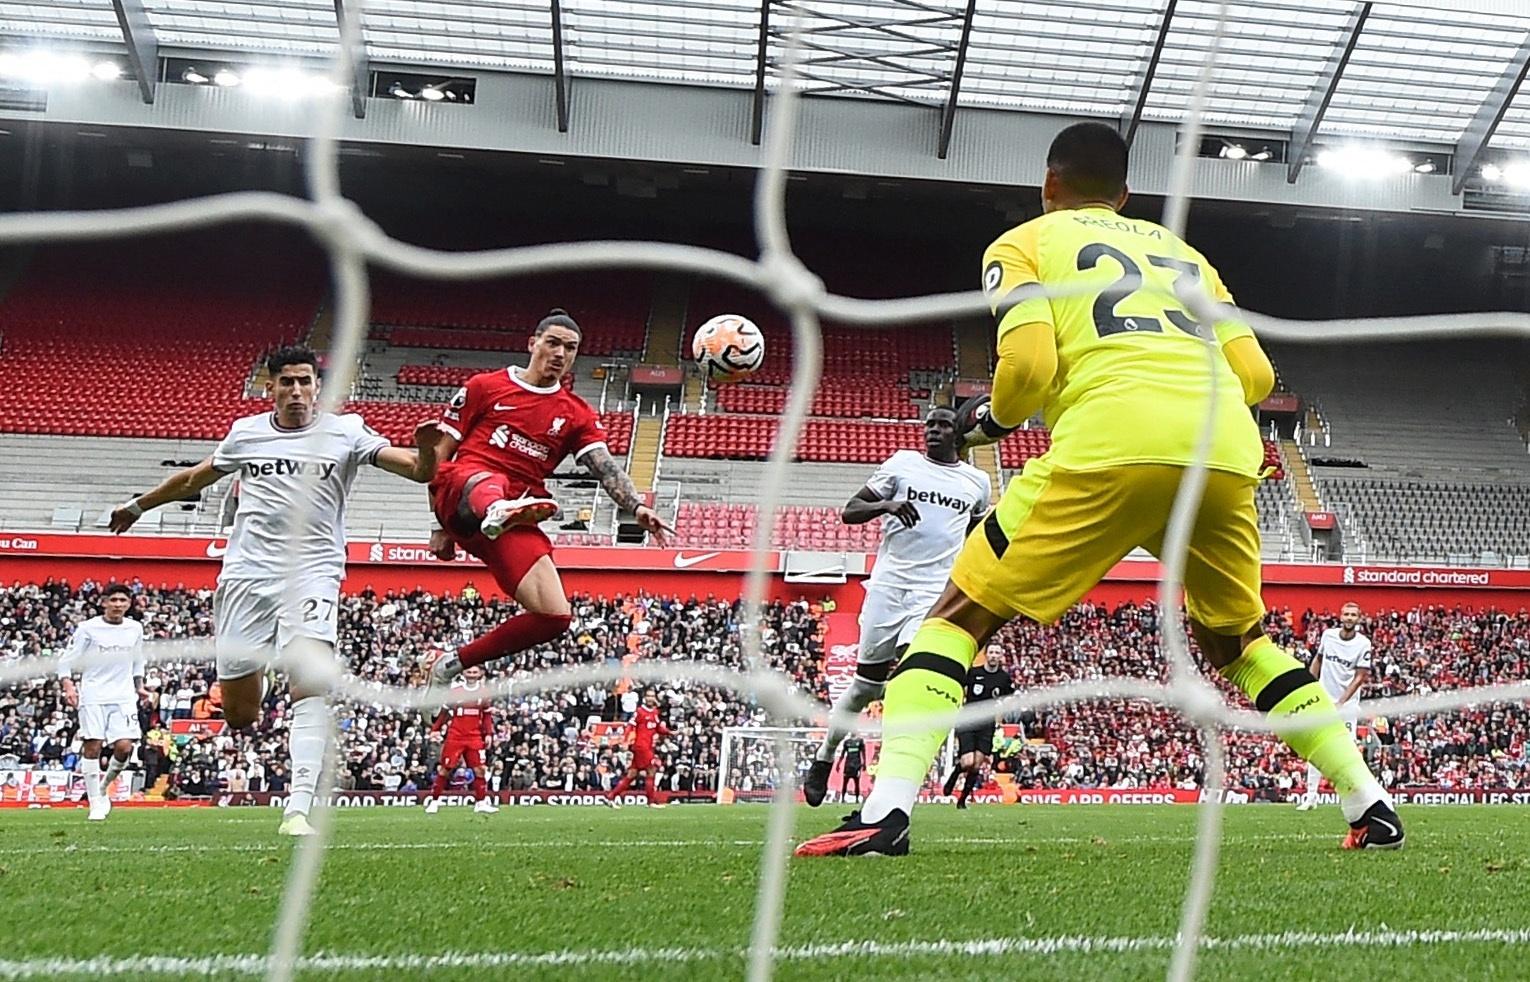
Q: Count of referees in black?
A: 1